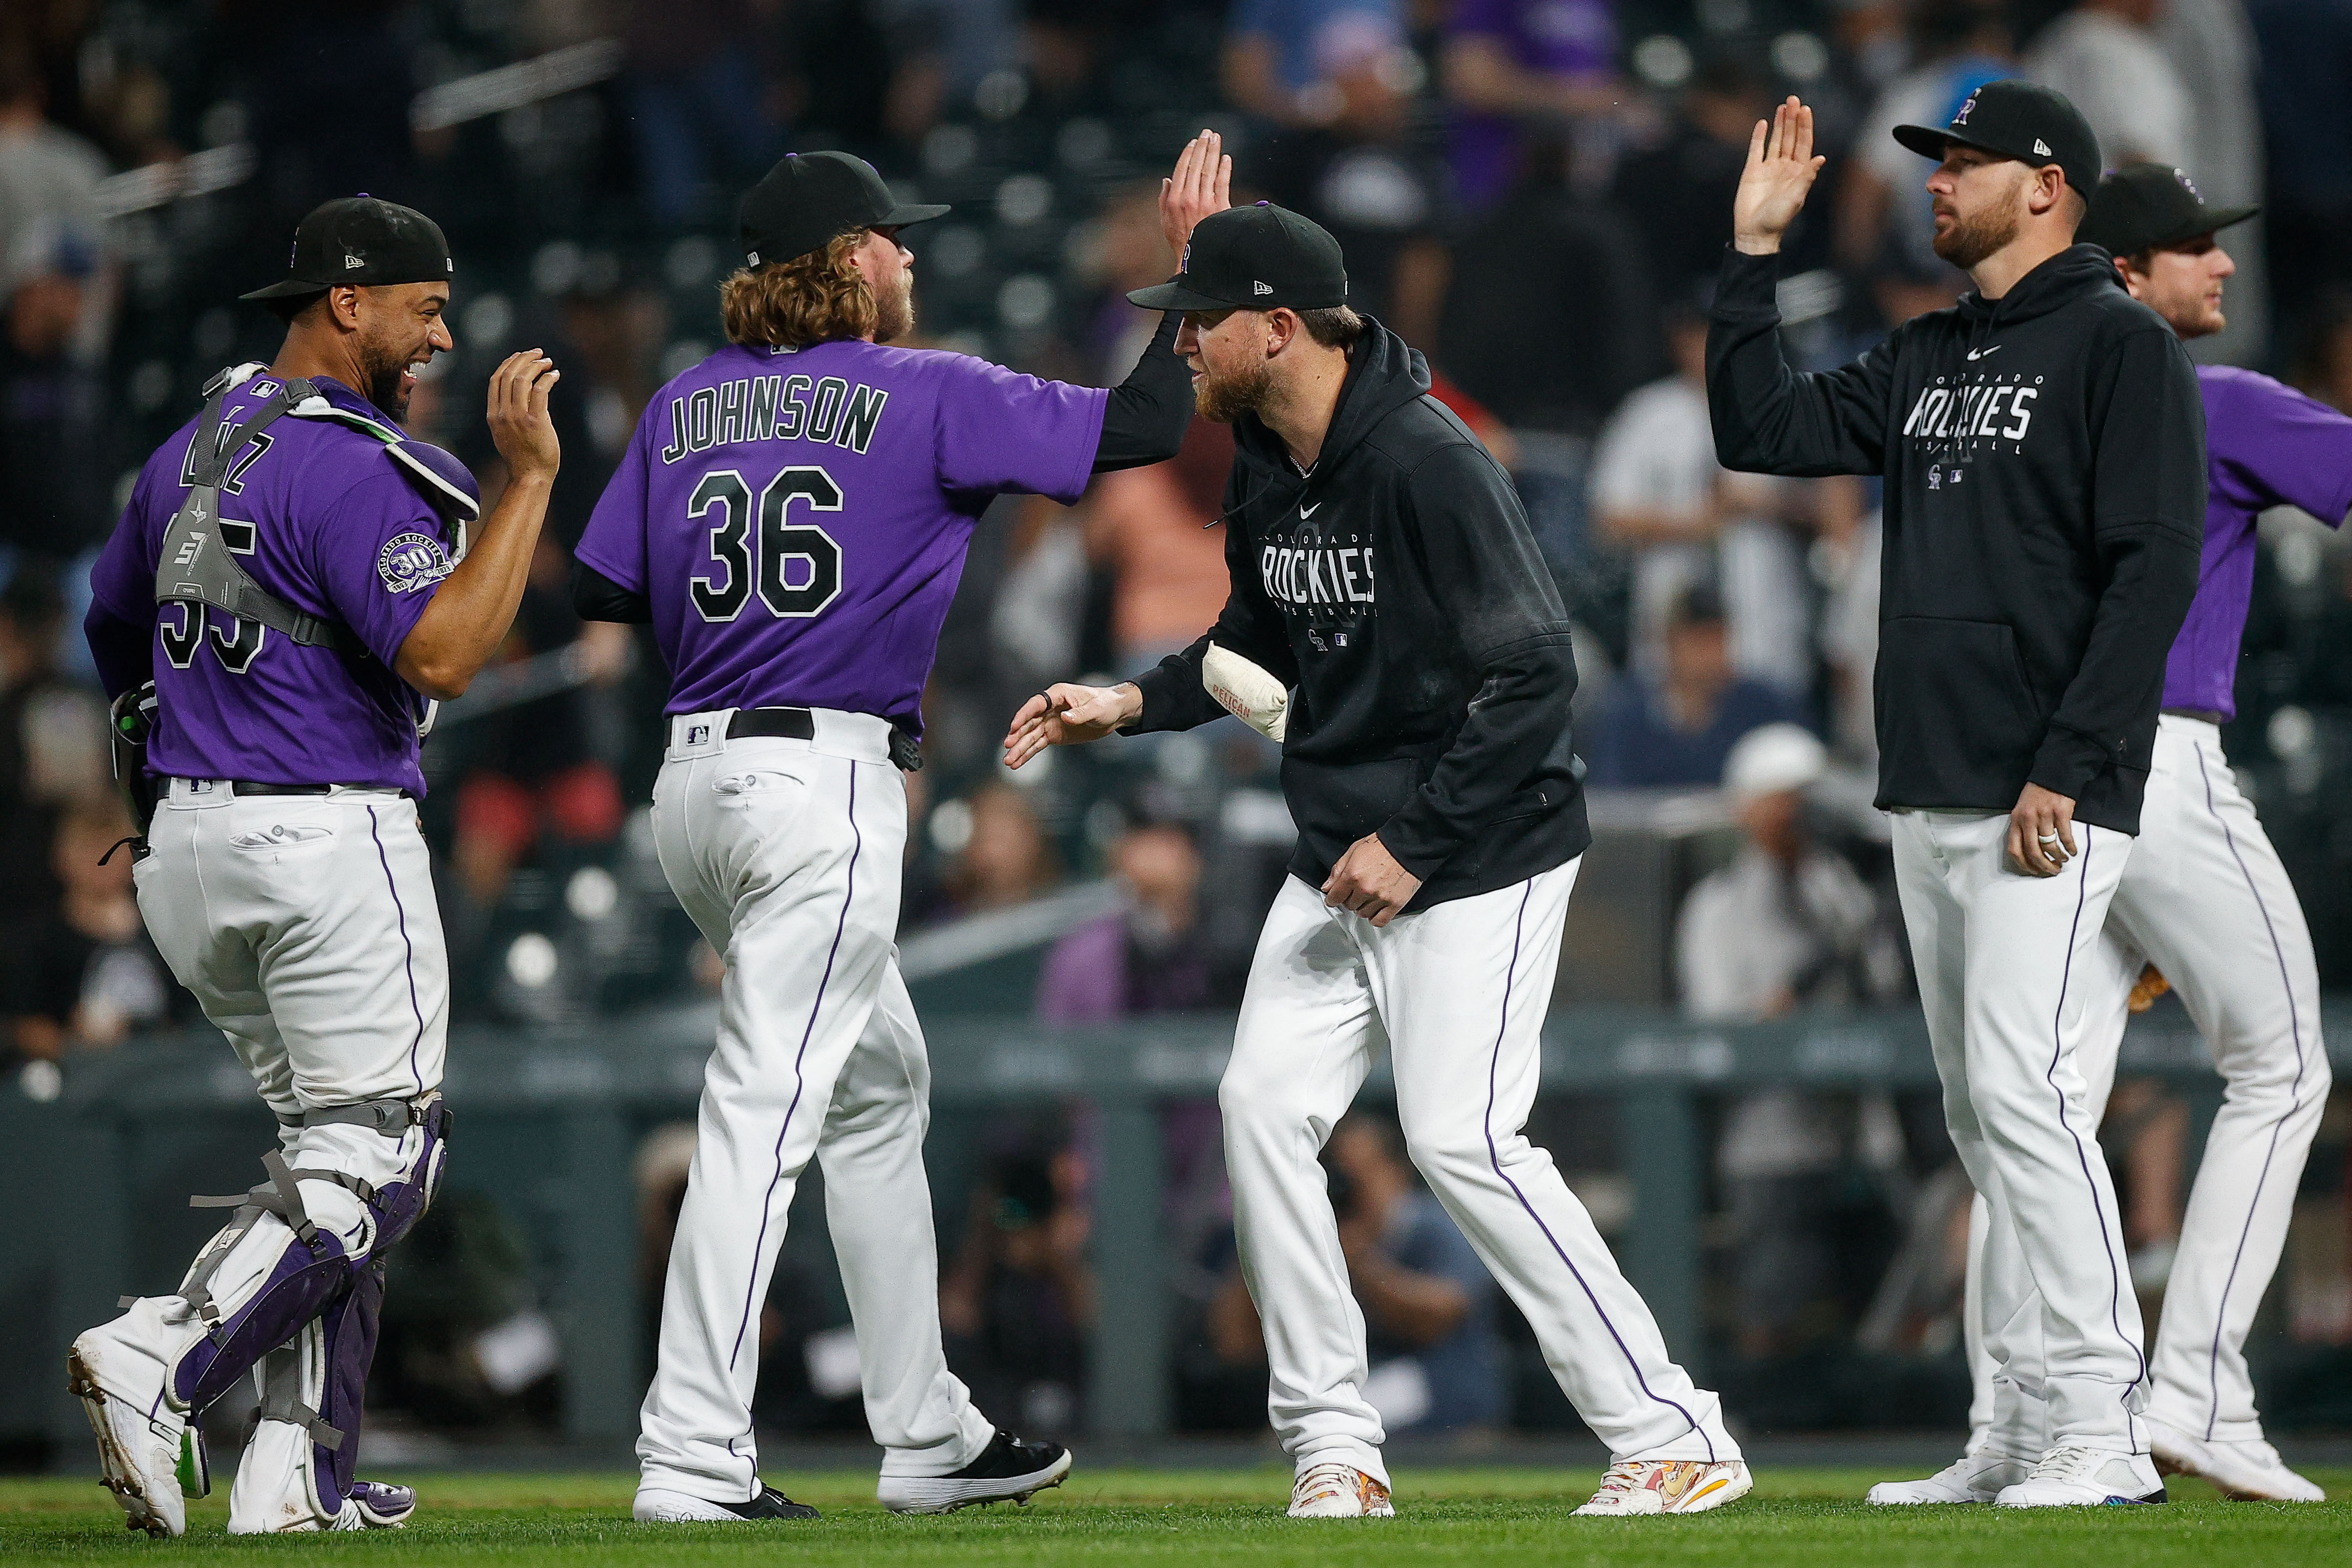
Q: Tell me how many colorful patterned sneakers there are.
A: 2